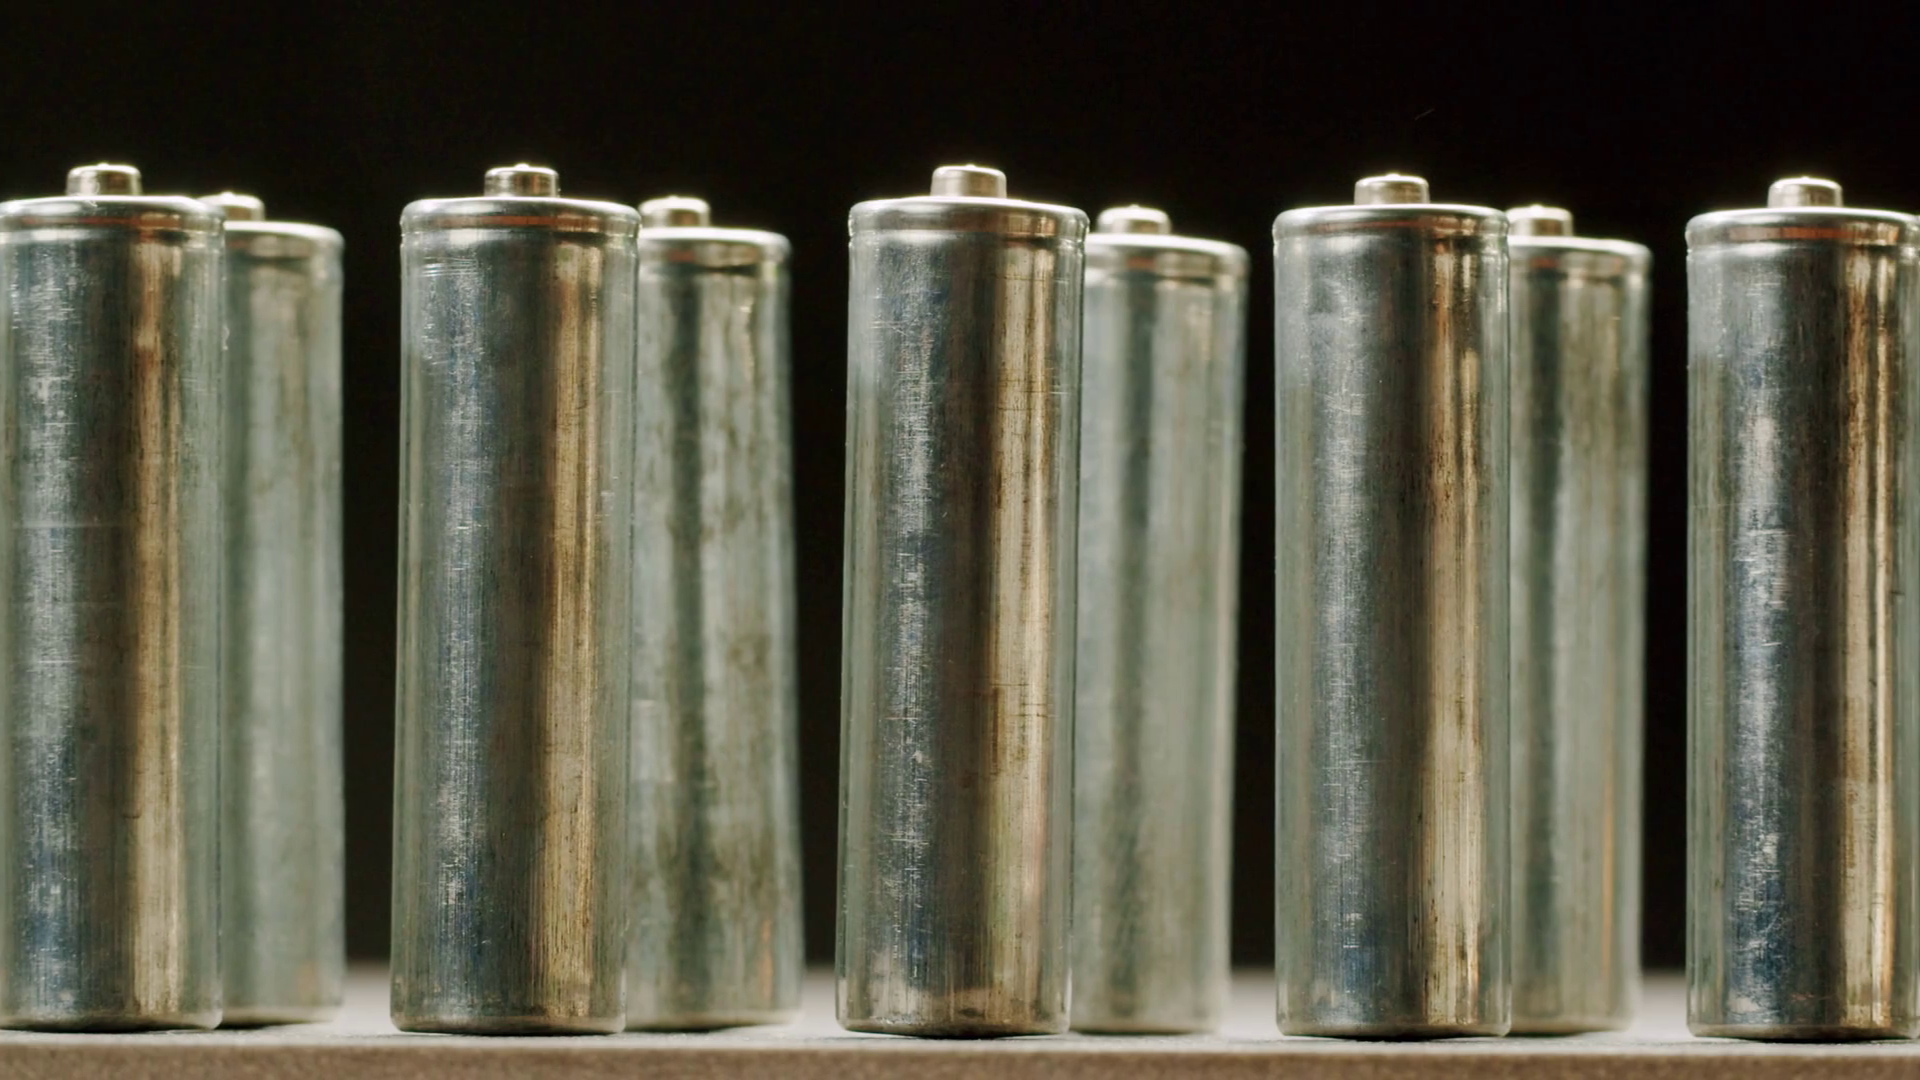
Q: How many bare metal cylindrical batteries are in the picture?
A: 9